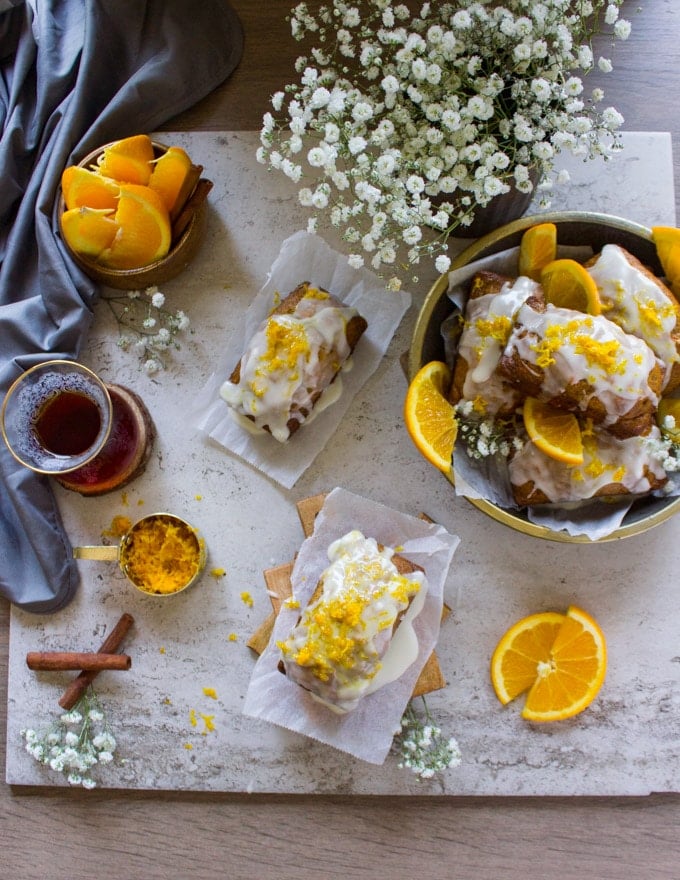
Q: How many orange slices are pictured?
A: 13